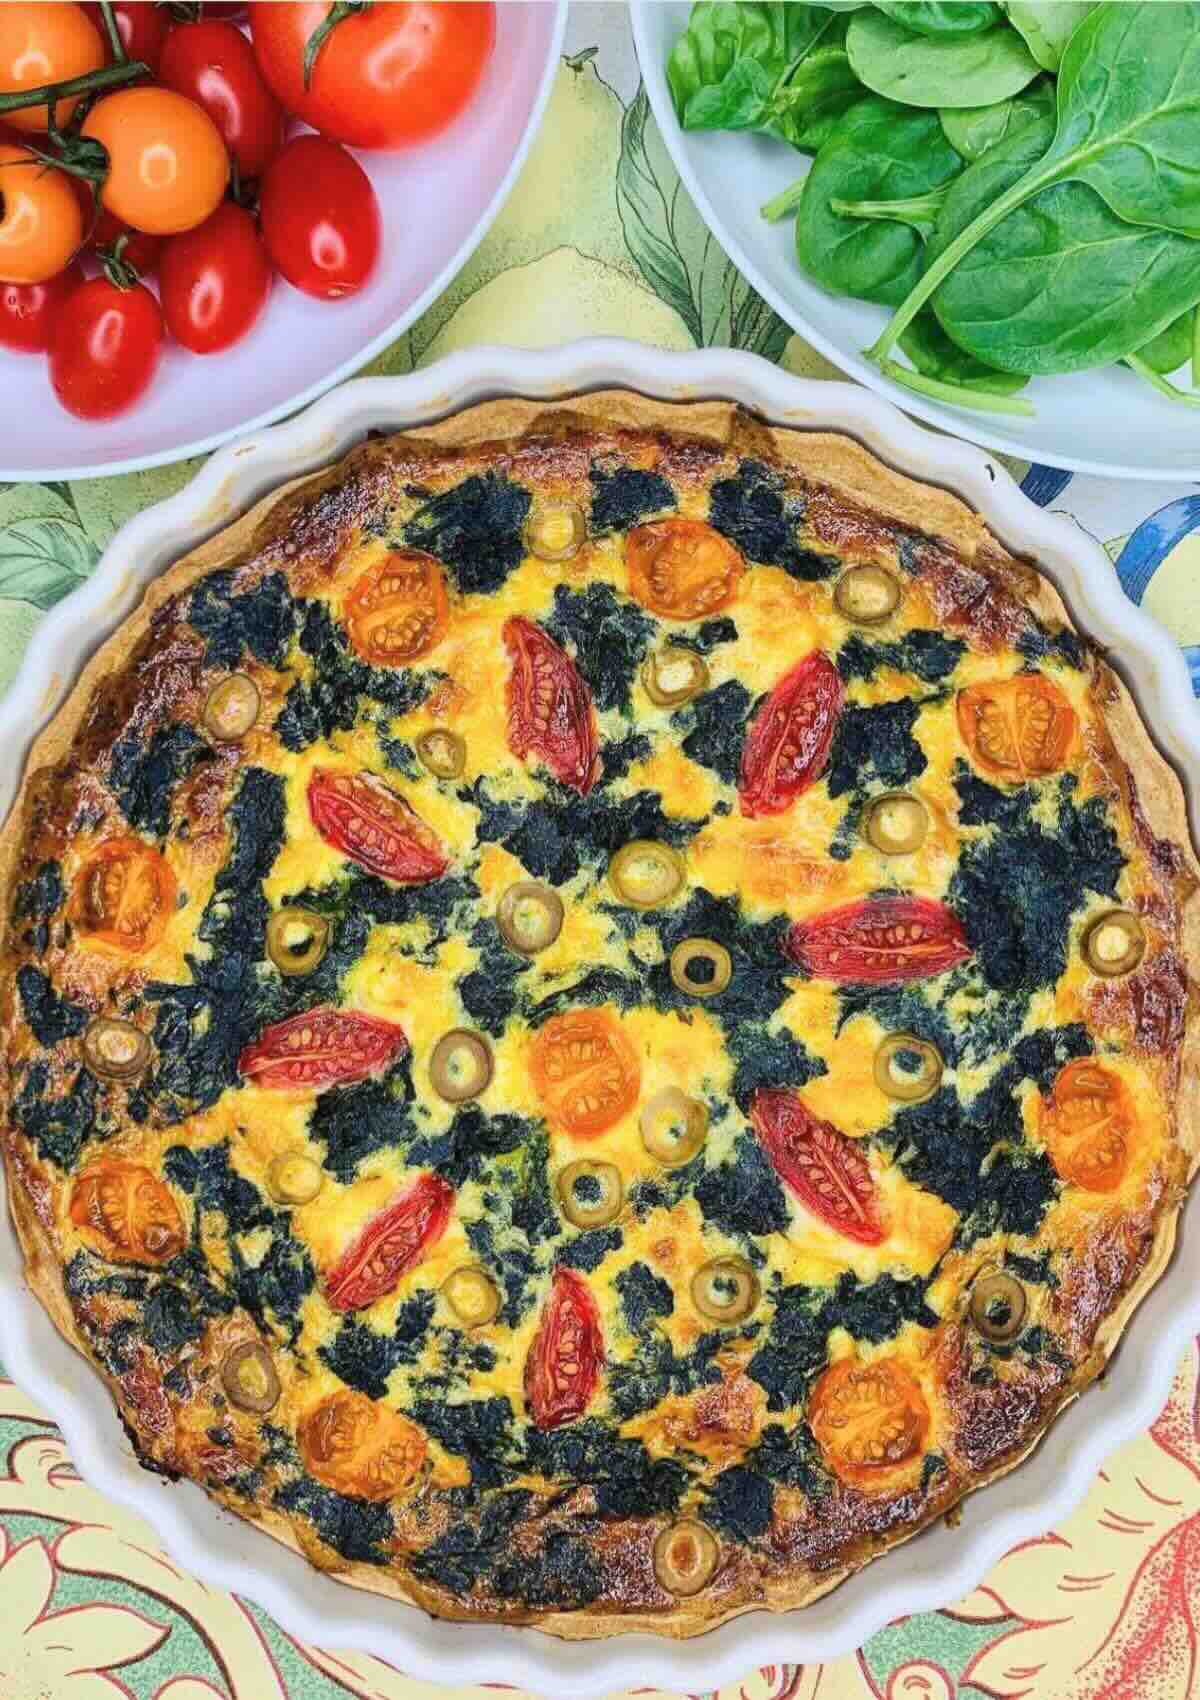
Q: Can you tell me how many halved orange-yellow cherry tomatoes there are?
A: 9